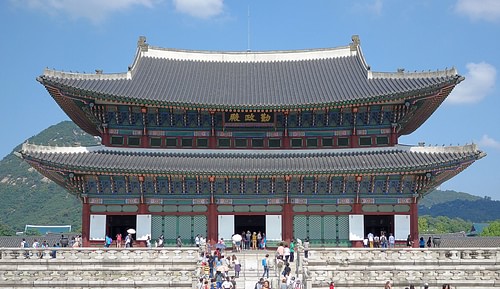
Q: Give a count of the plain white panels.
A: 6